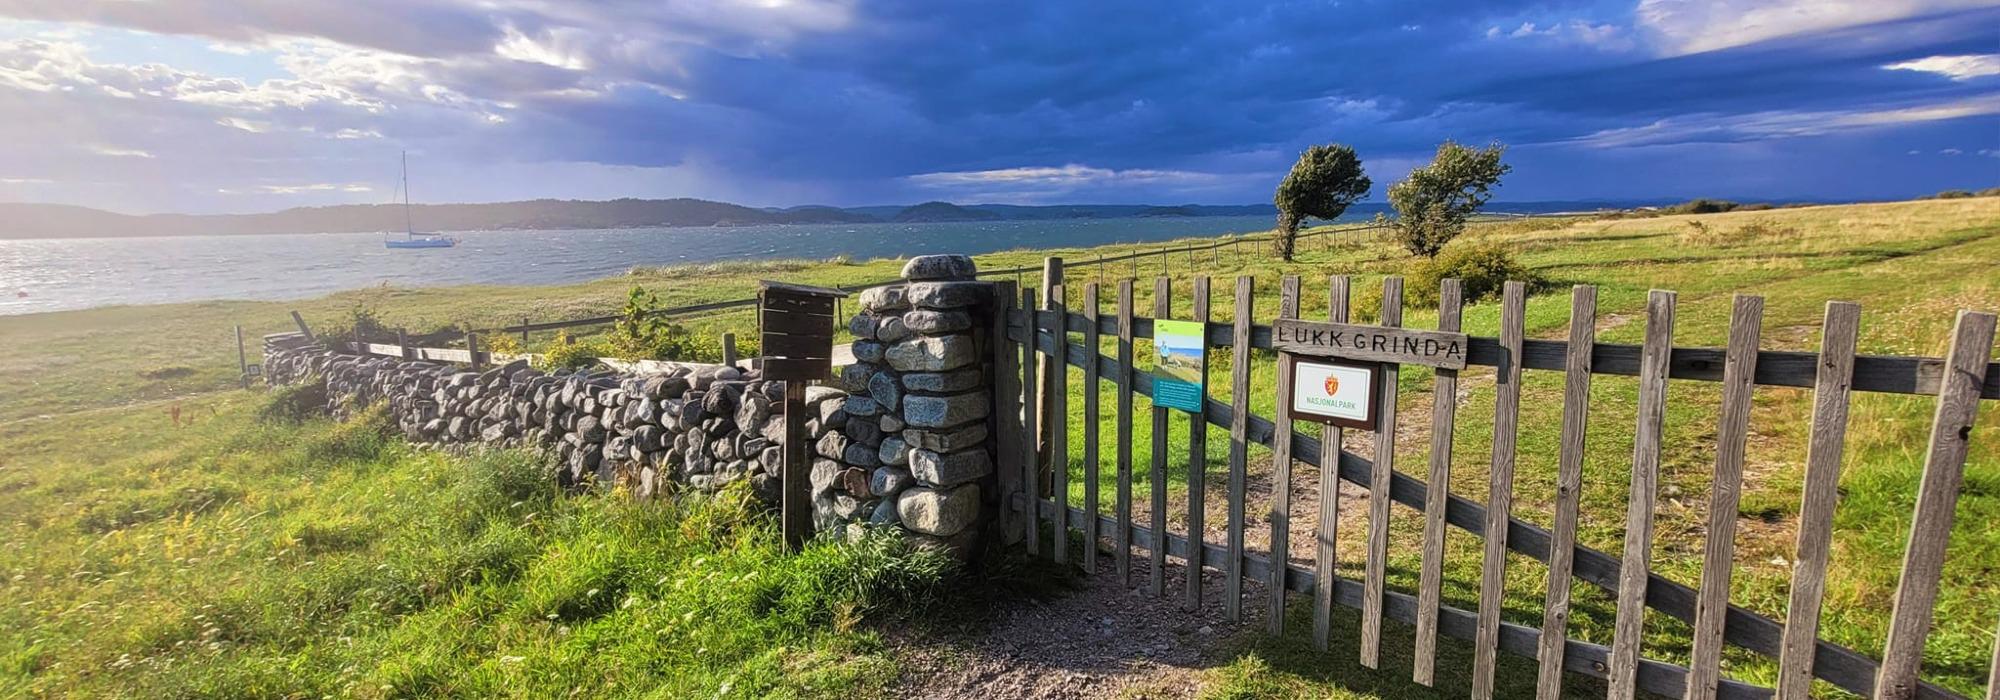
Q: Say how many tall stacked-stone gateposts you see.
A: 1